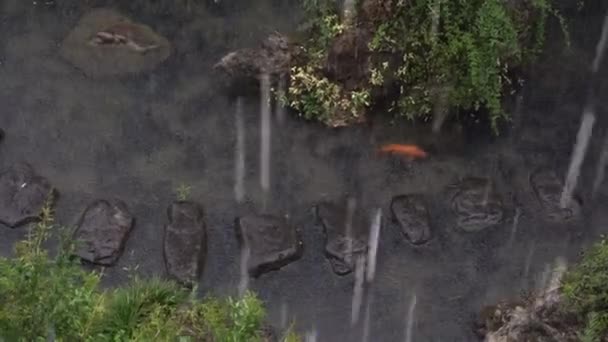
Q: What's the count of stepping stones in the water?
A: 8